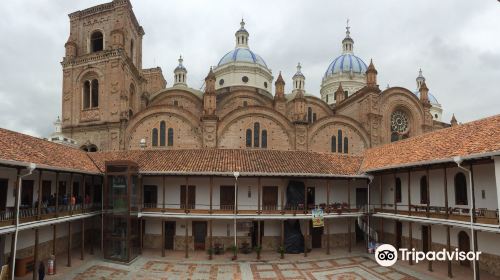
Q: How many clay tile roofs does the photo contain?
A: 3